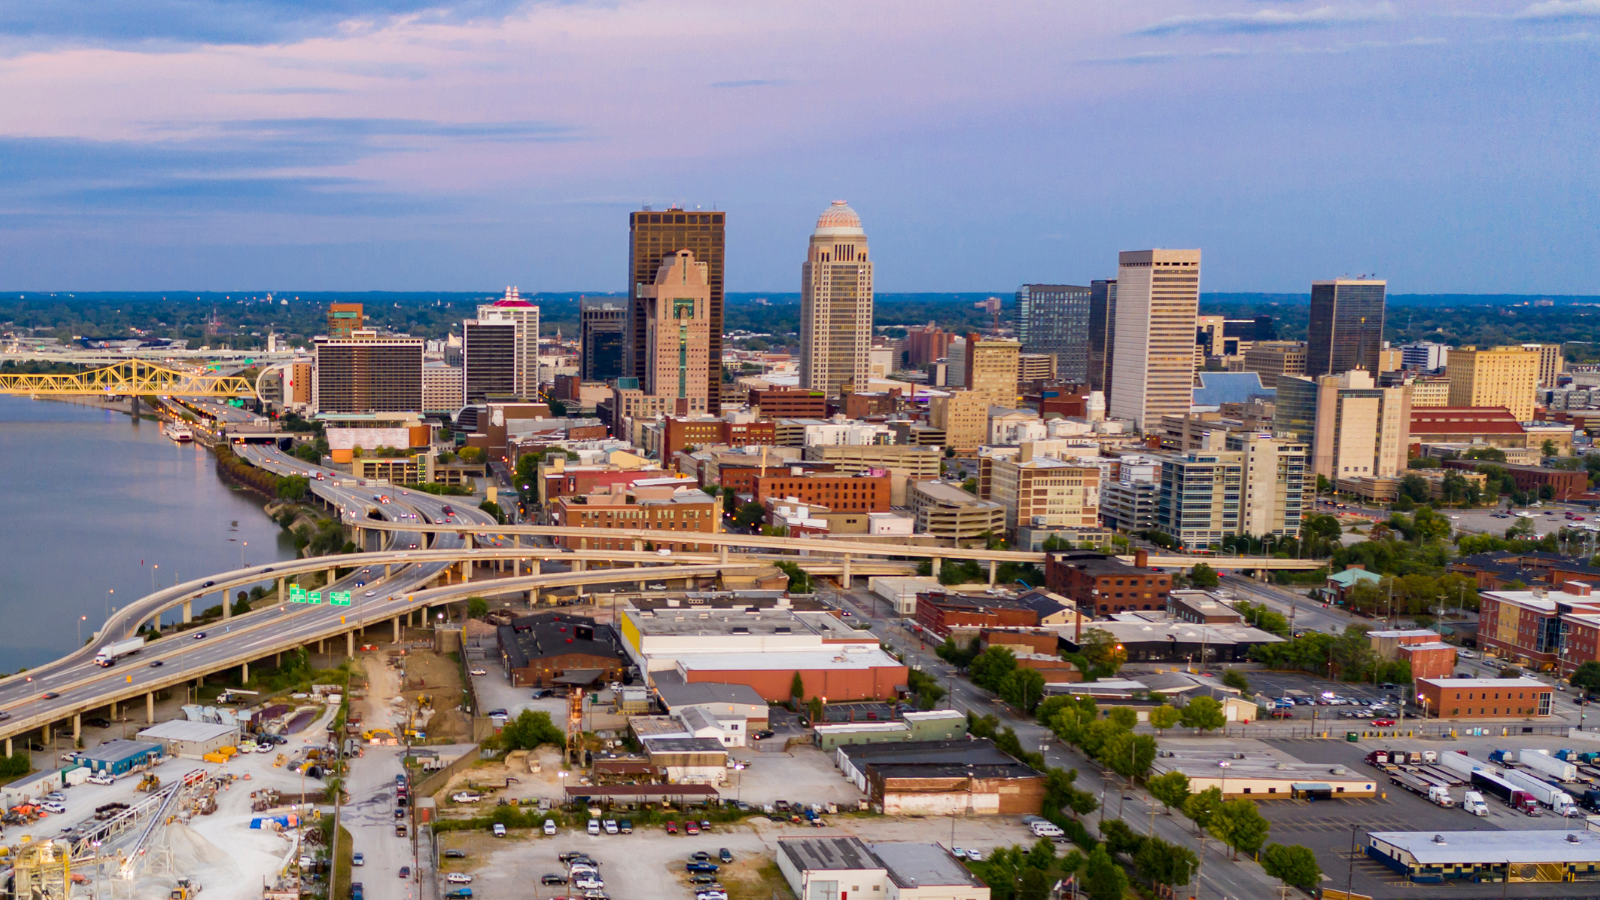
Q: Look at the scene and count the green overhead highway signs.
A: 3